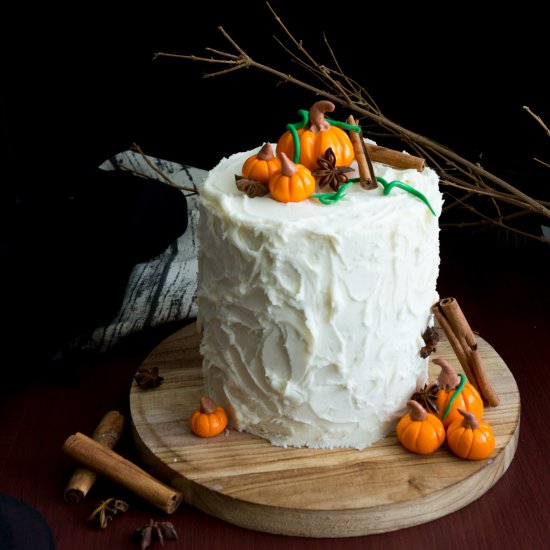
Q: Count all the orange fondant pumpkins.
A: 7